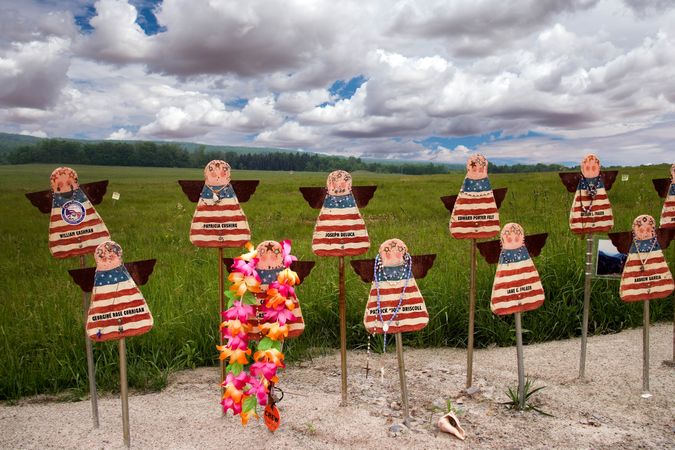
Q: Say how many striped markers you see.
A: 11